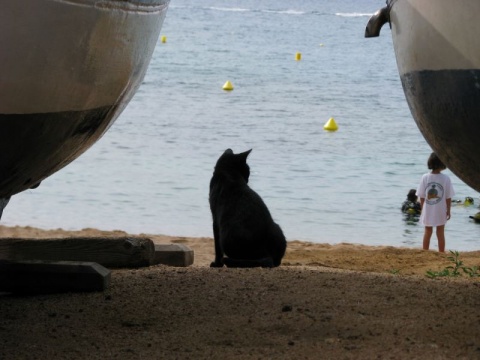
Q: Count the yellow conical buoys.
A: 2